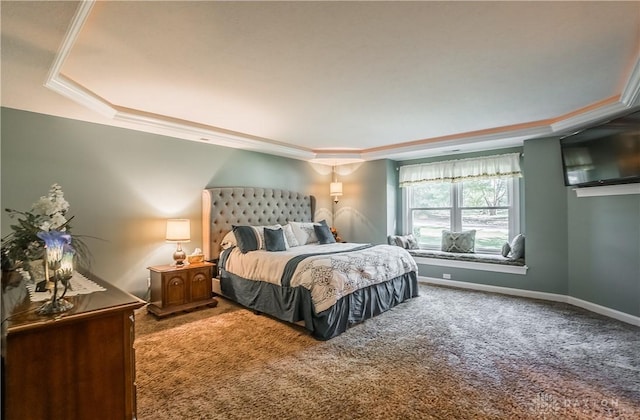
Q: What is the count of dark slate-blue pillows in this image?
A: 3